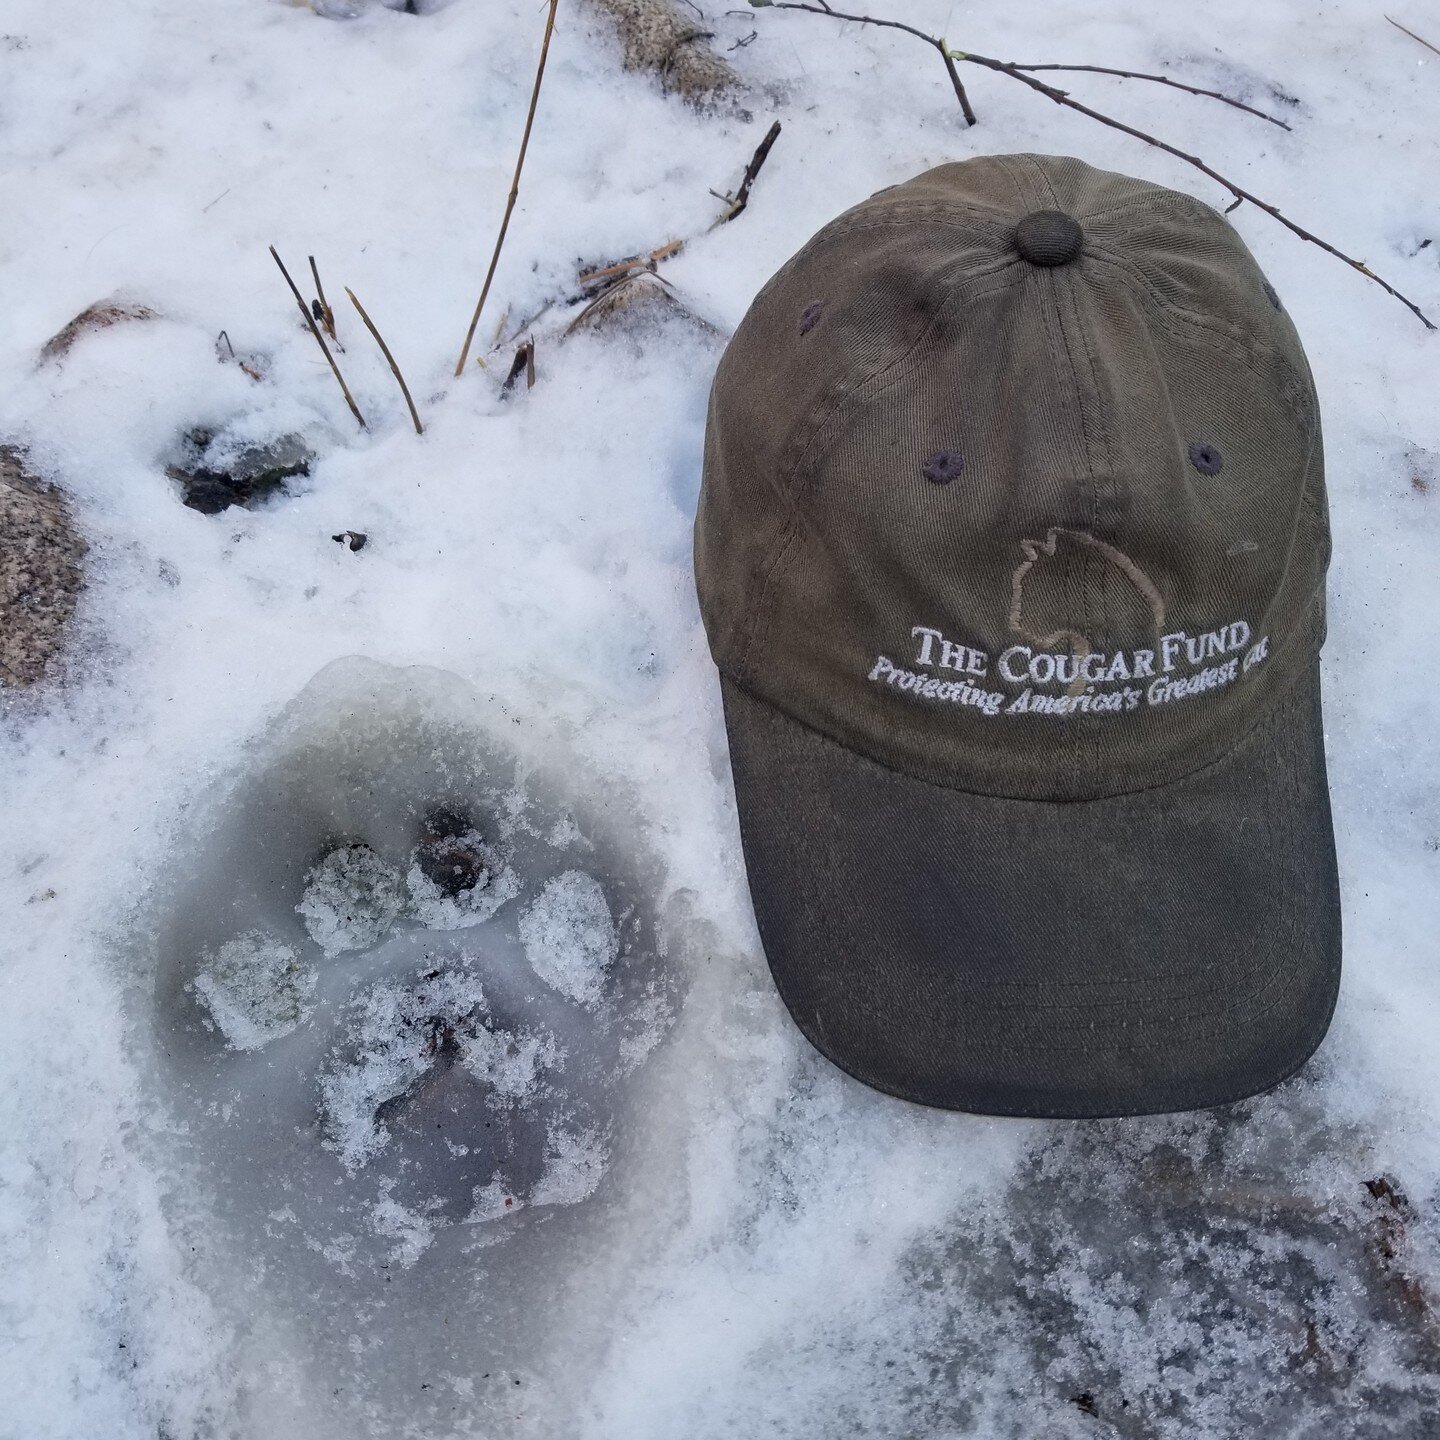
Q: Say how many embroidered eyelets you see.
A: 4